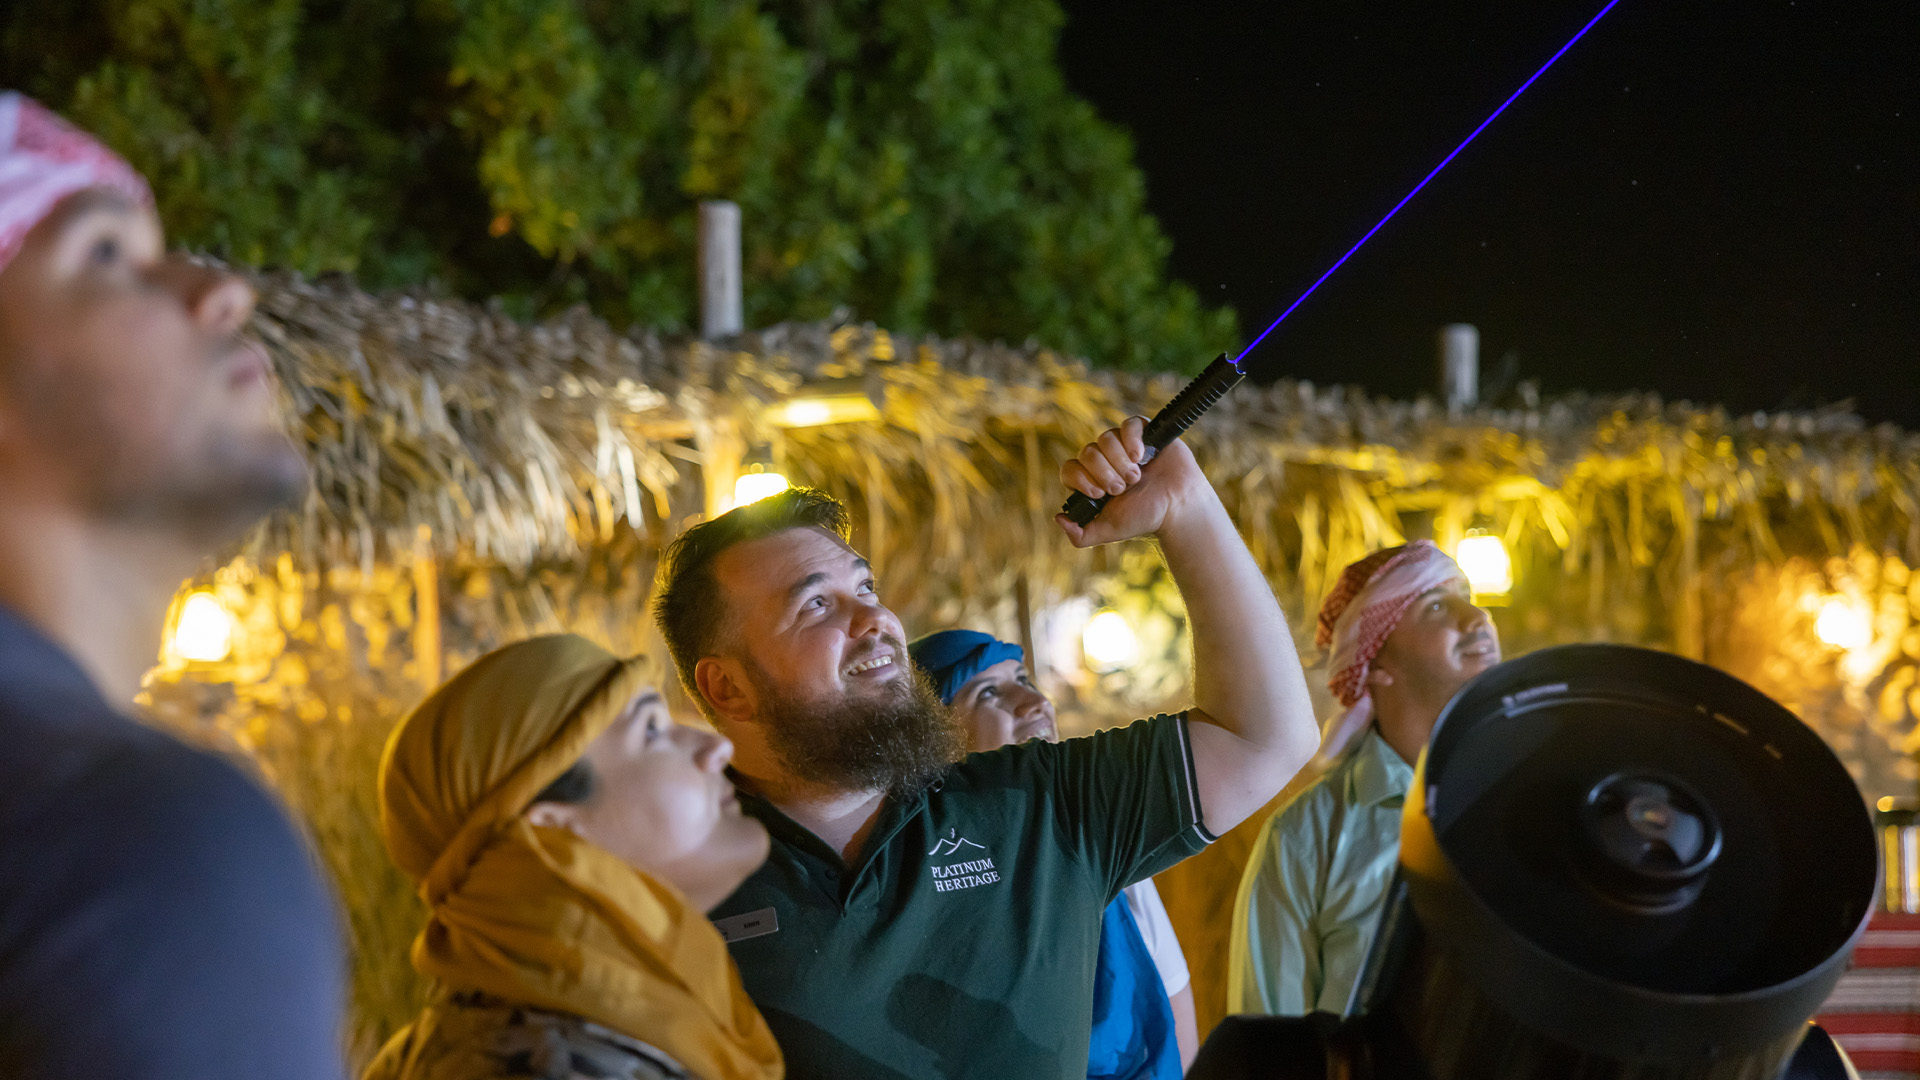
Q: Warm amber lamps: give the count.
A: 5